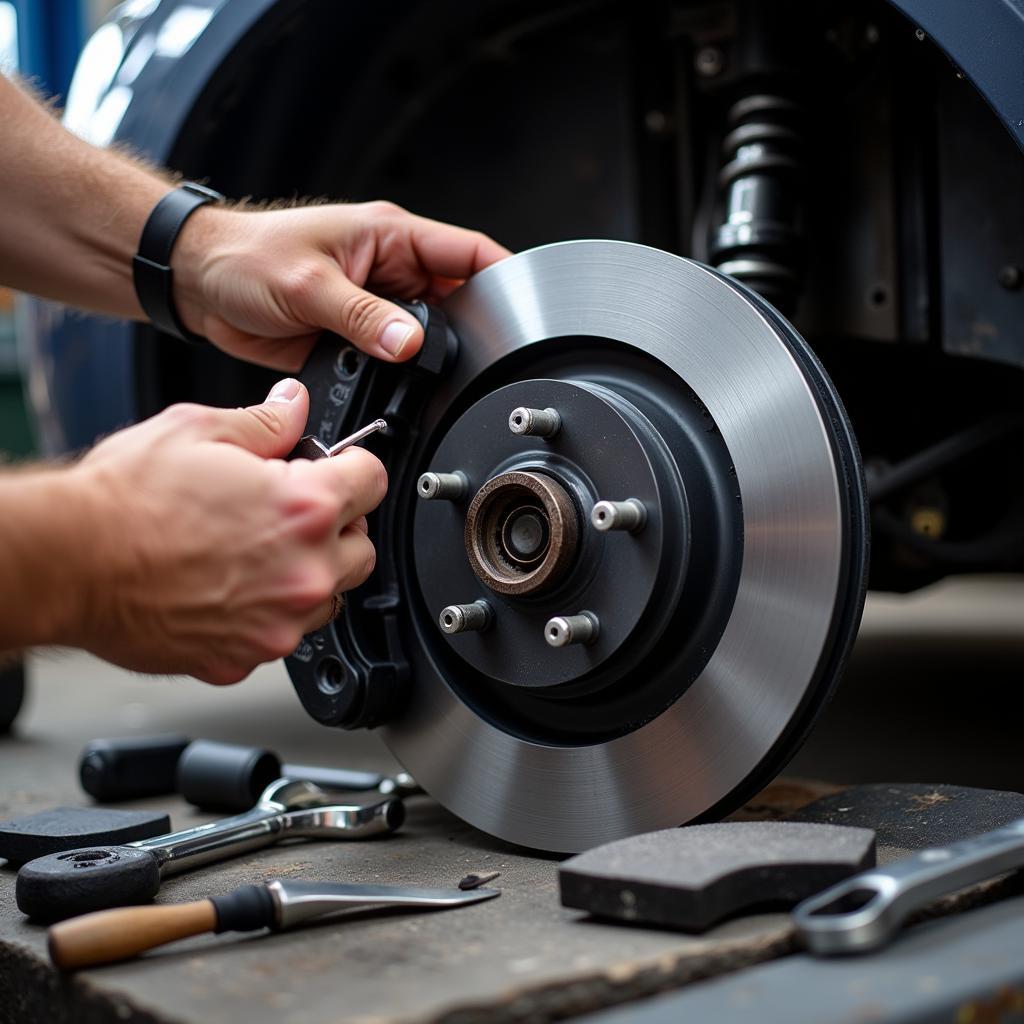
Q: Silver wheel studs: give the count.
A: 5